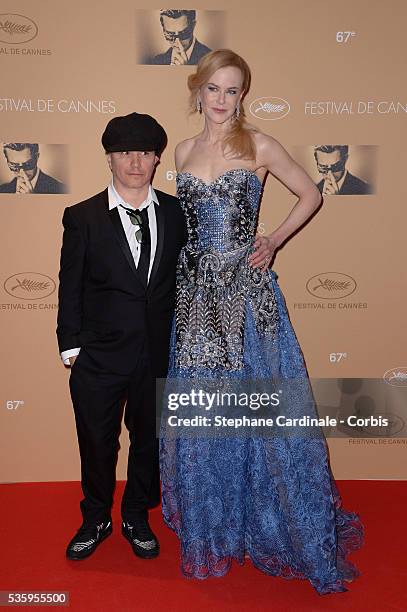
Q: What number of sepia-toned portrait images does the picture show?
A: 3